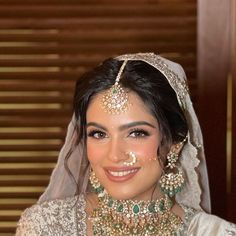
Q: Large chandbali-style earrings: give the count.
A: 2